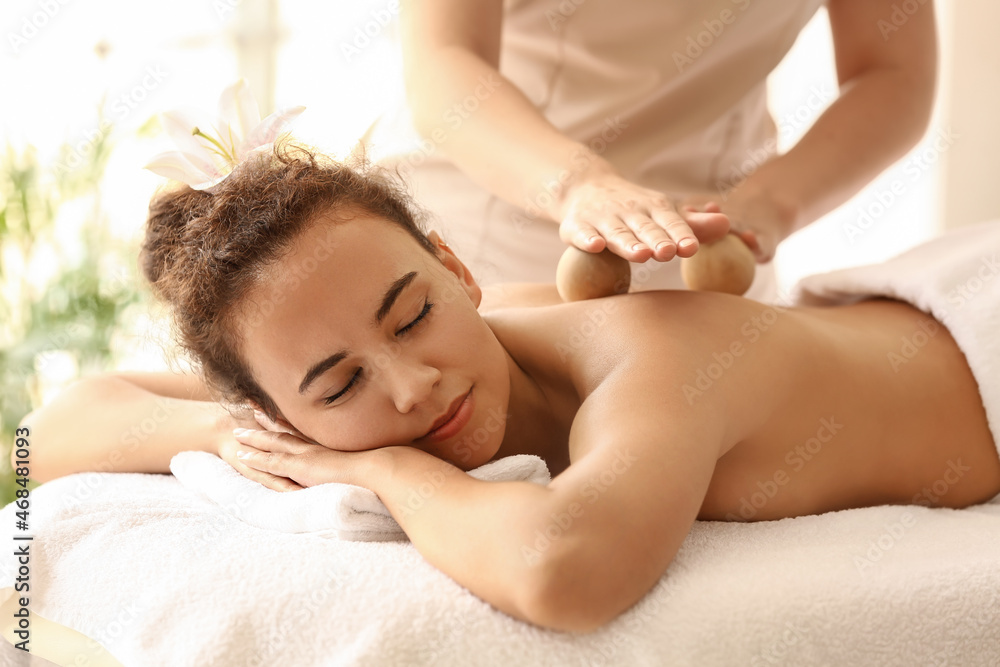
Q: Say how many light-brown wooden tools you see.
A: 2